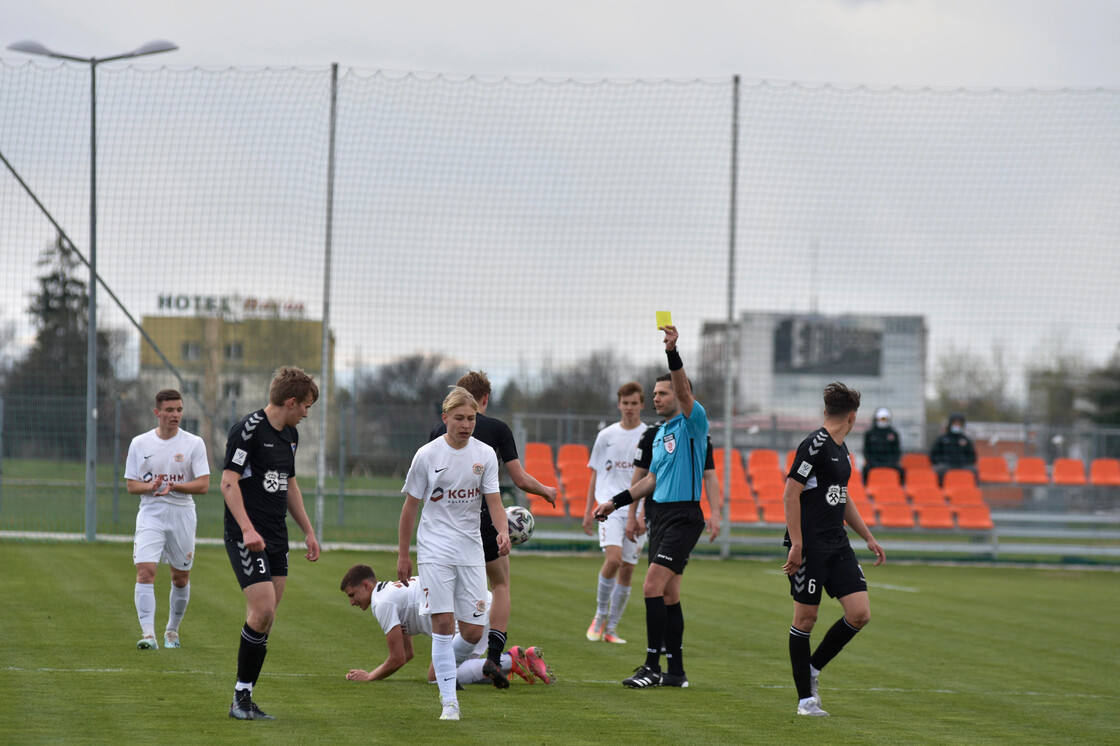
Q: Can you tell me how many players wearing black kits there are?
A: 4